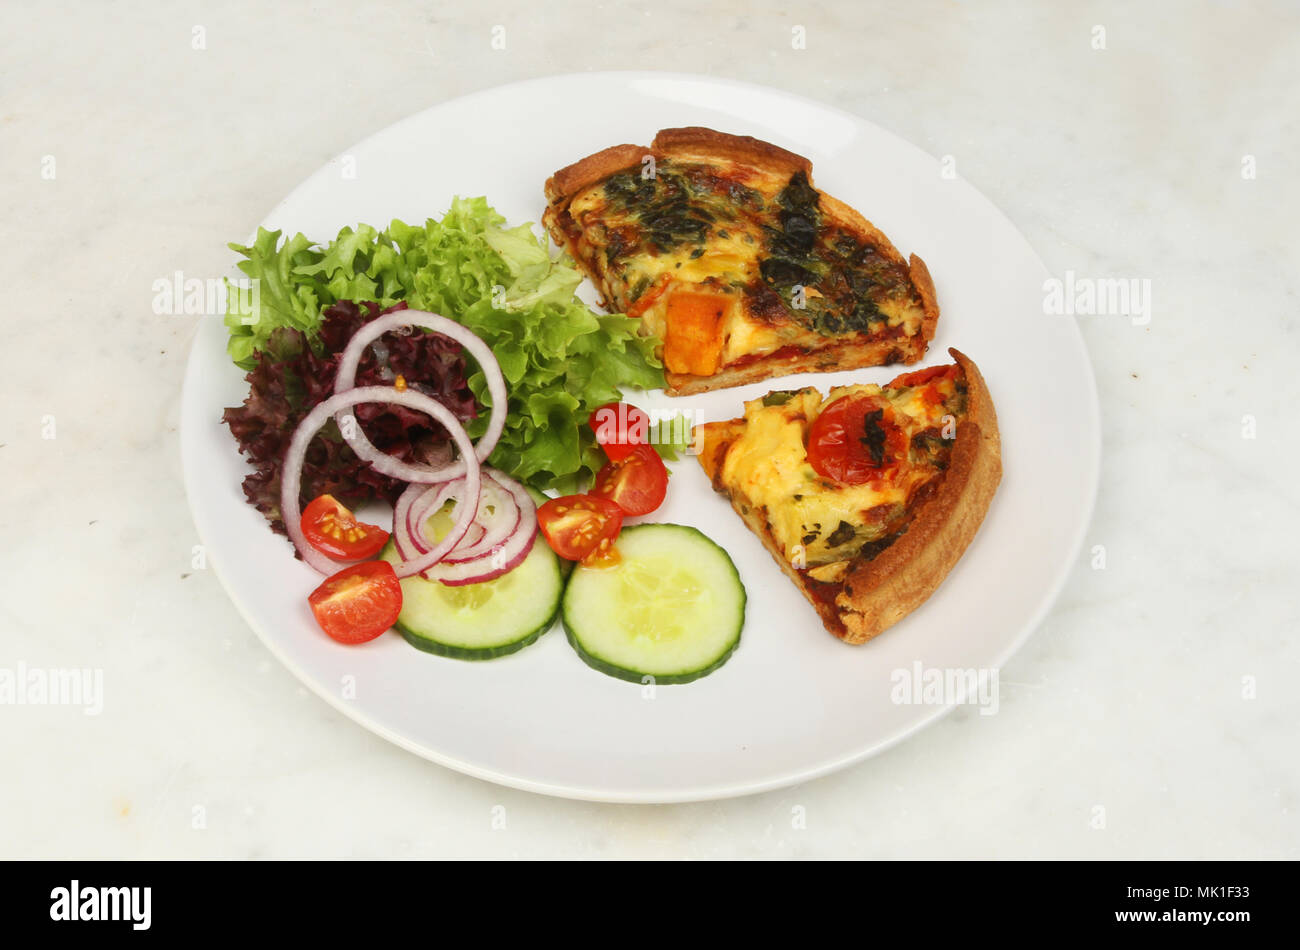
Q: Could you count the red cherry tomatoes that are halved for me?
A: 5